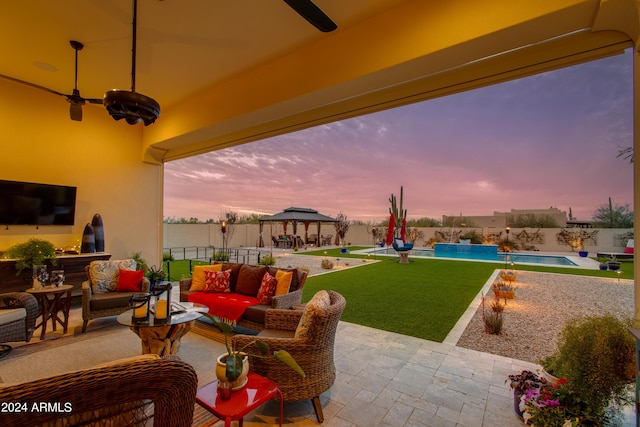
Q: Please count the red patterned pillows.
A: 2